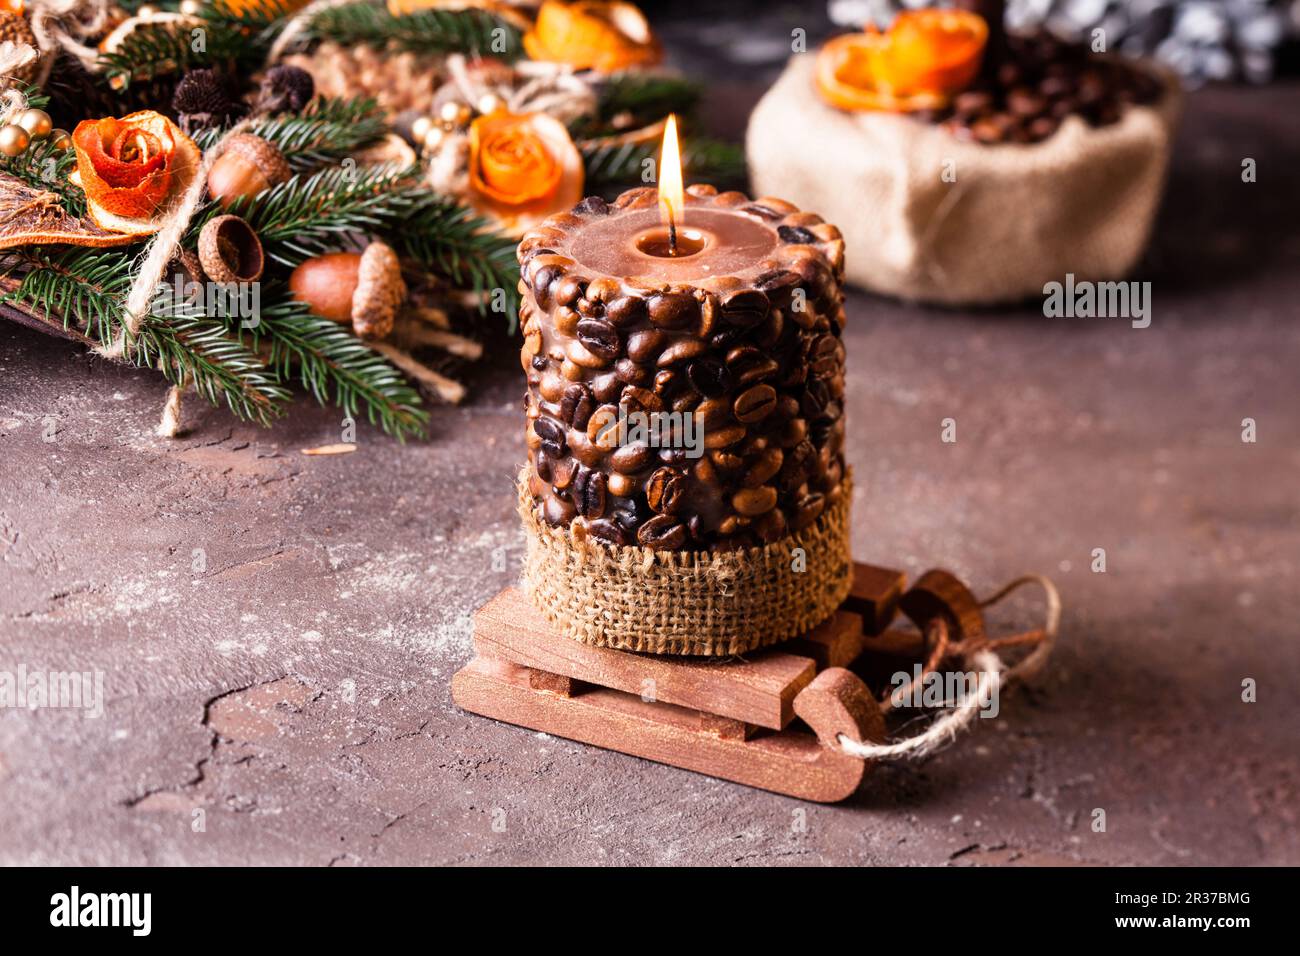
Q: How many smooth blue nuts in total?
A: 0